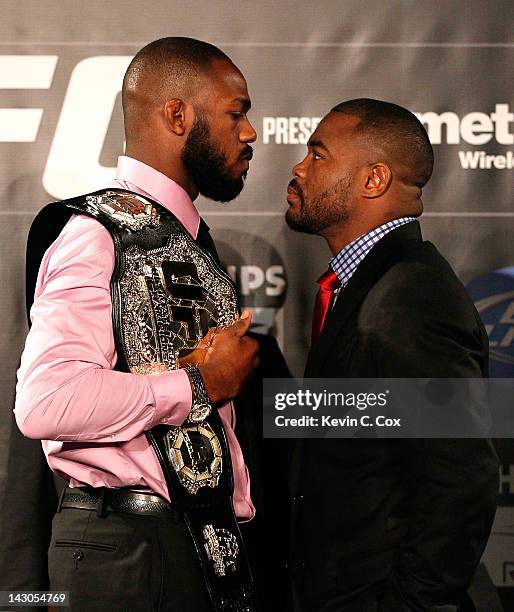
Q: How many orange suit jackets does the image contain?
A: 0